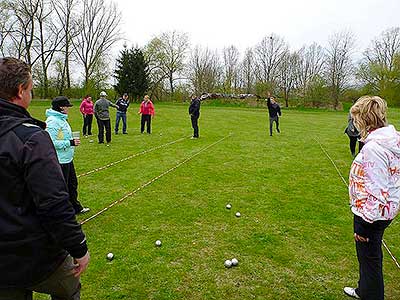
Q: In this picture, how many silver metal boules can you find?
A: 6